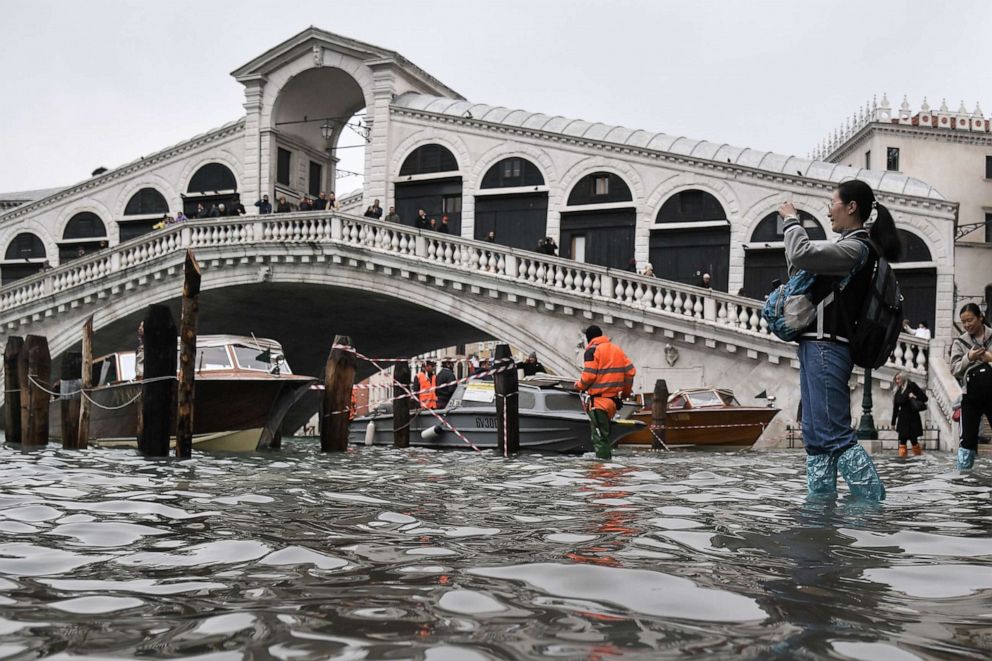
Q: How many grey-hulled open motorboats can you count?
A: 1